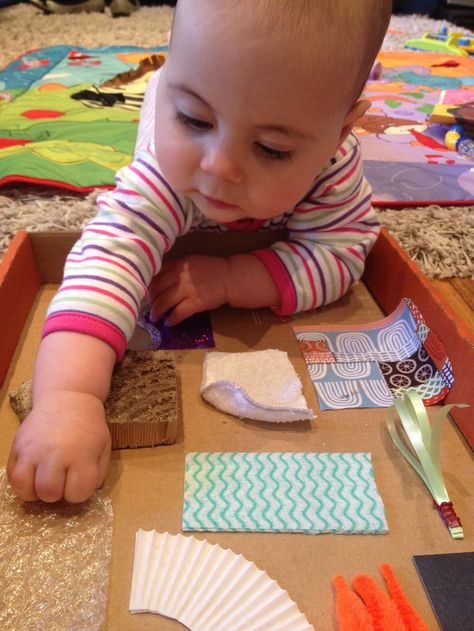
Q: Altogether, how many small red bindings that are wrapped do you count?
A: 1